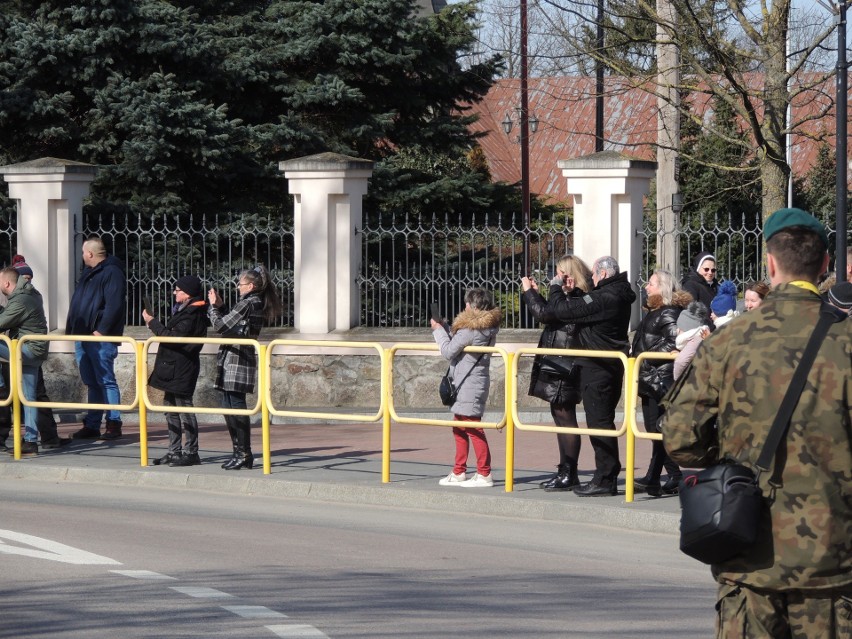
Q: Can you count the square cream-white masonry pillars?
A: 3